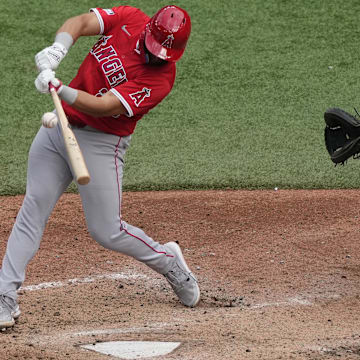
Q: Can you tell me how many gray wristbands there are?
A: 2